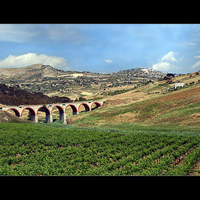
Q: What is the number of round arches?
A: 7